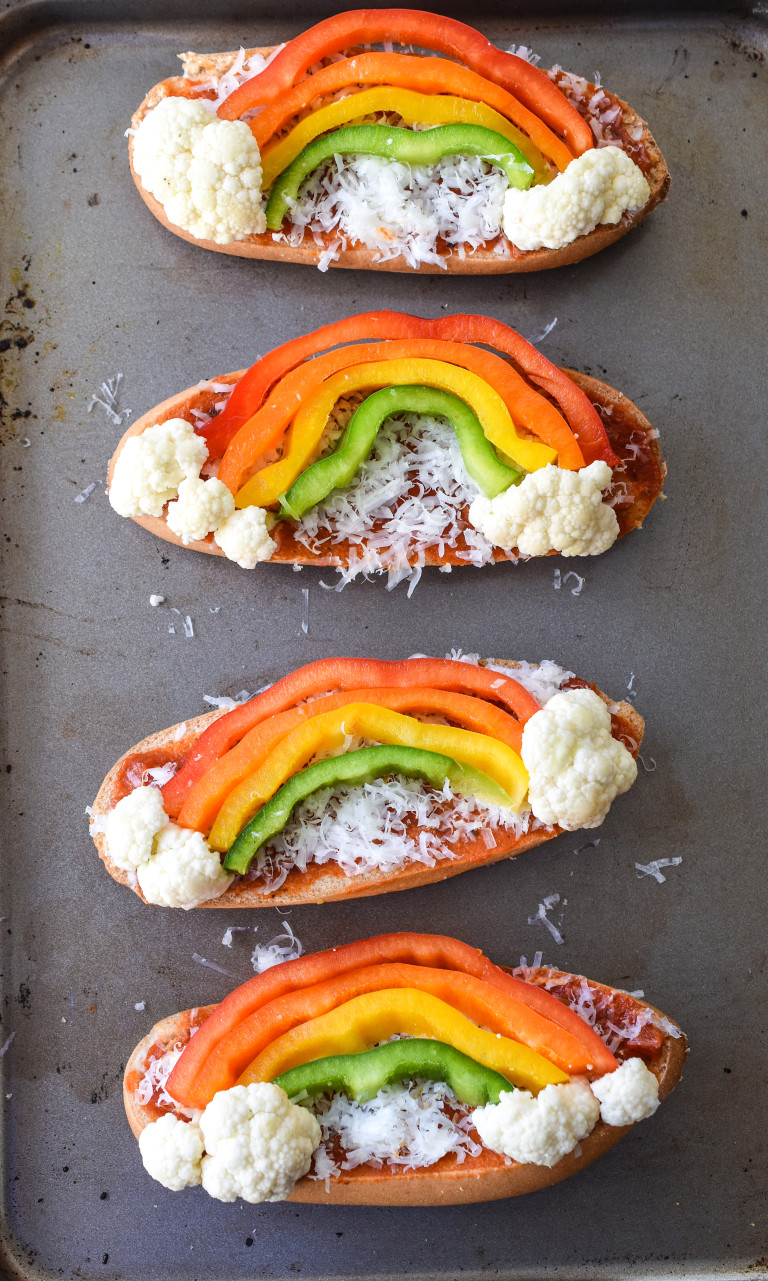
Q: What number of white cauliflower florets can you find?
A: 13